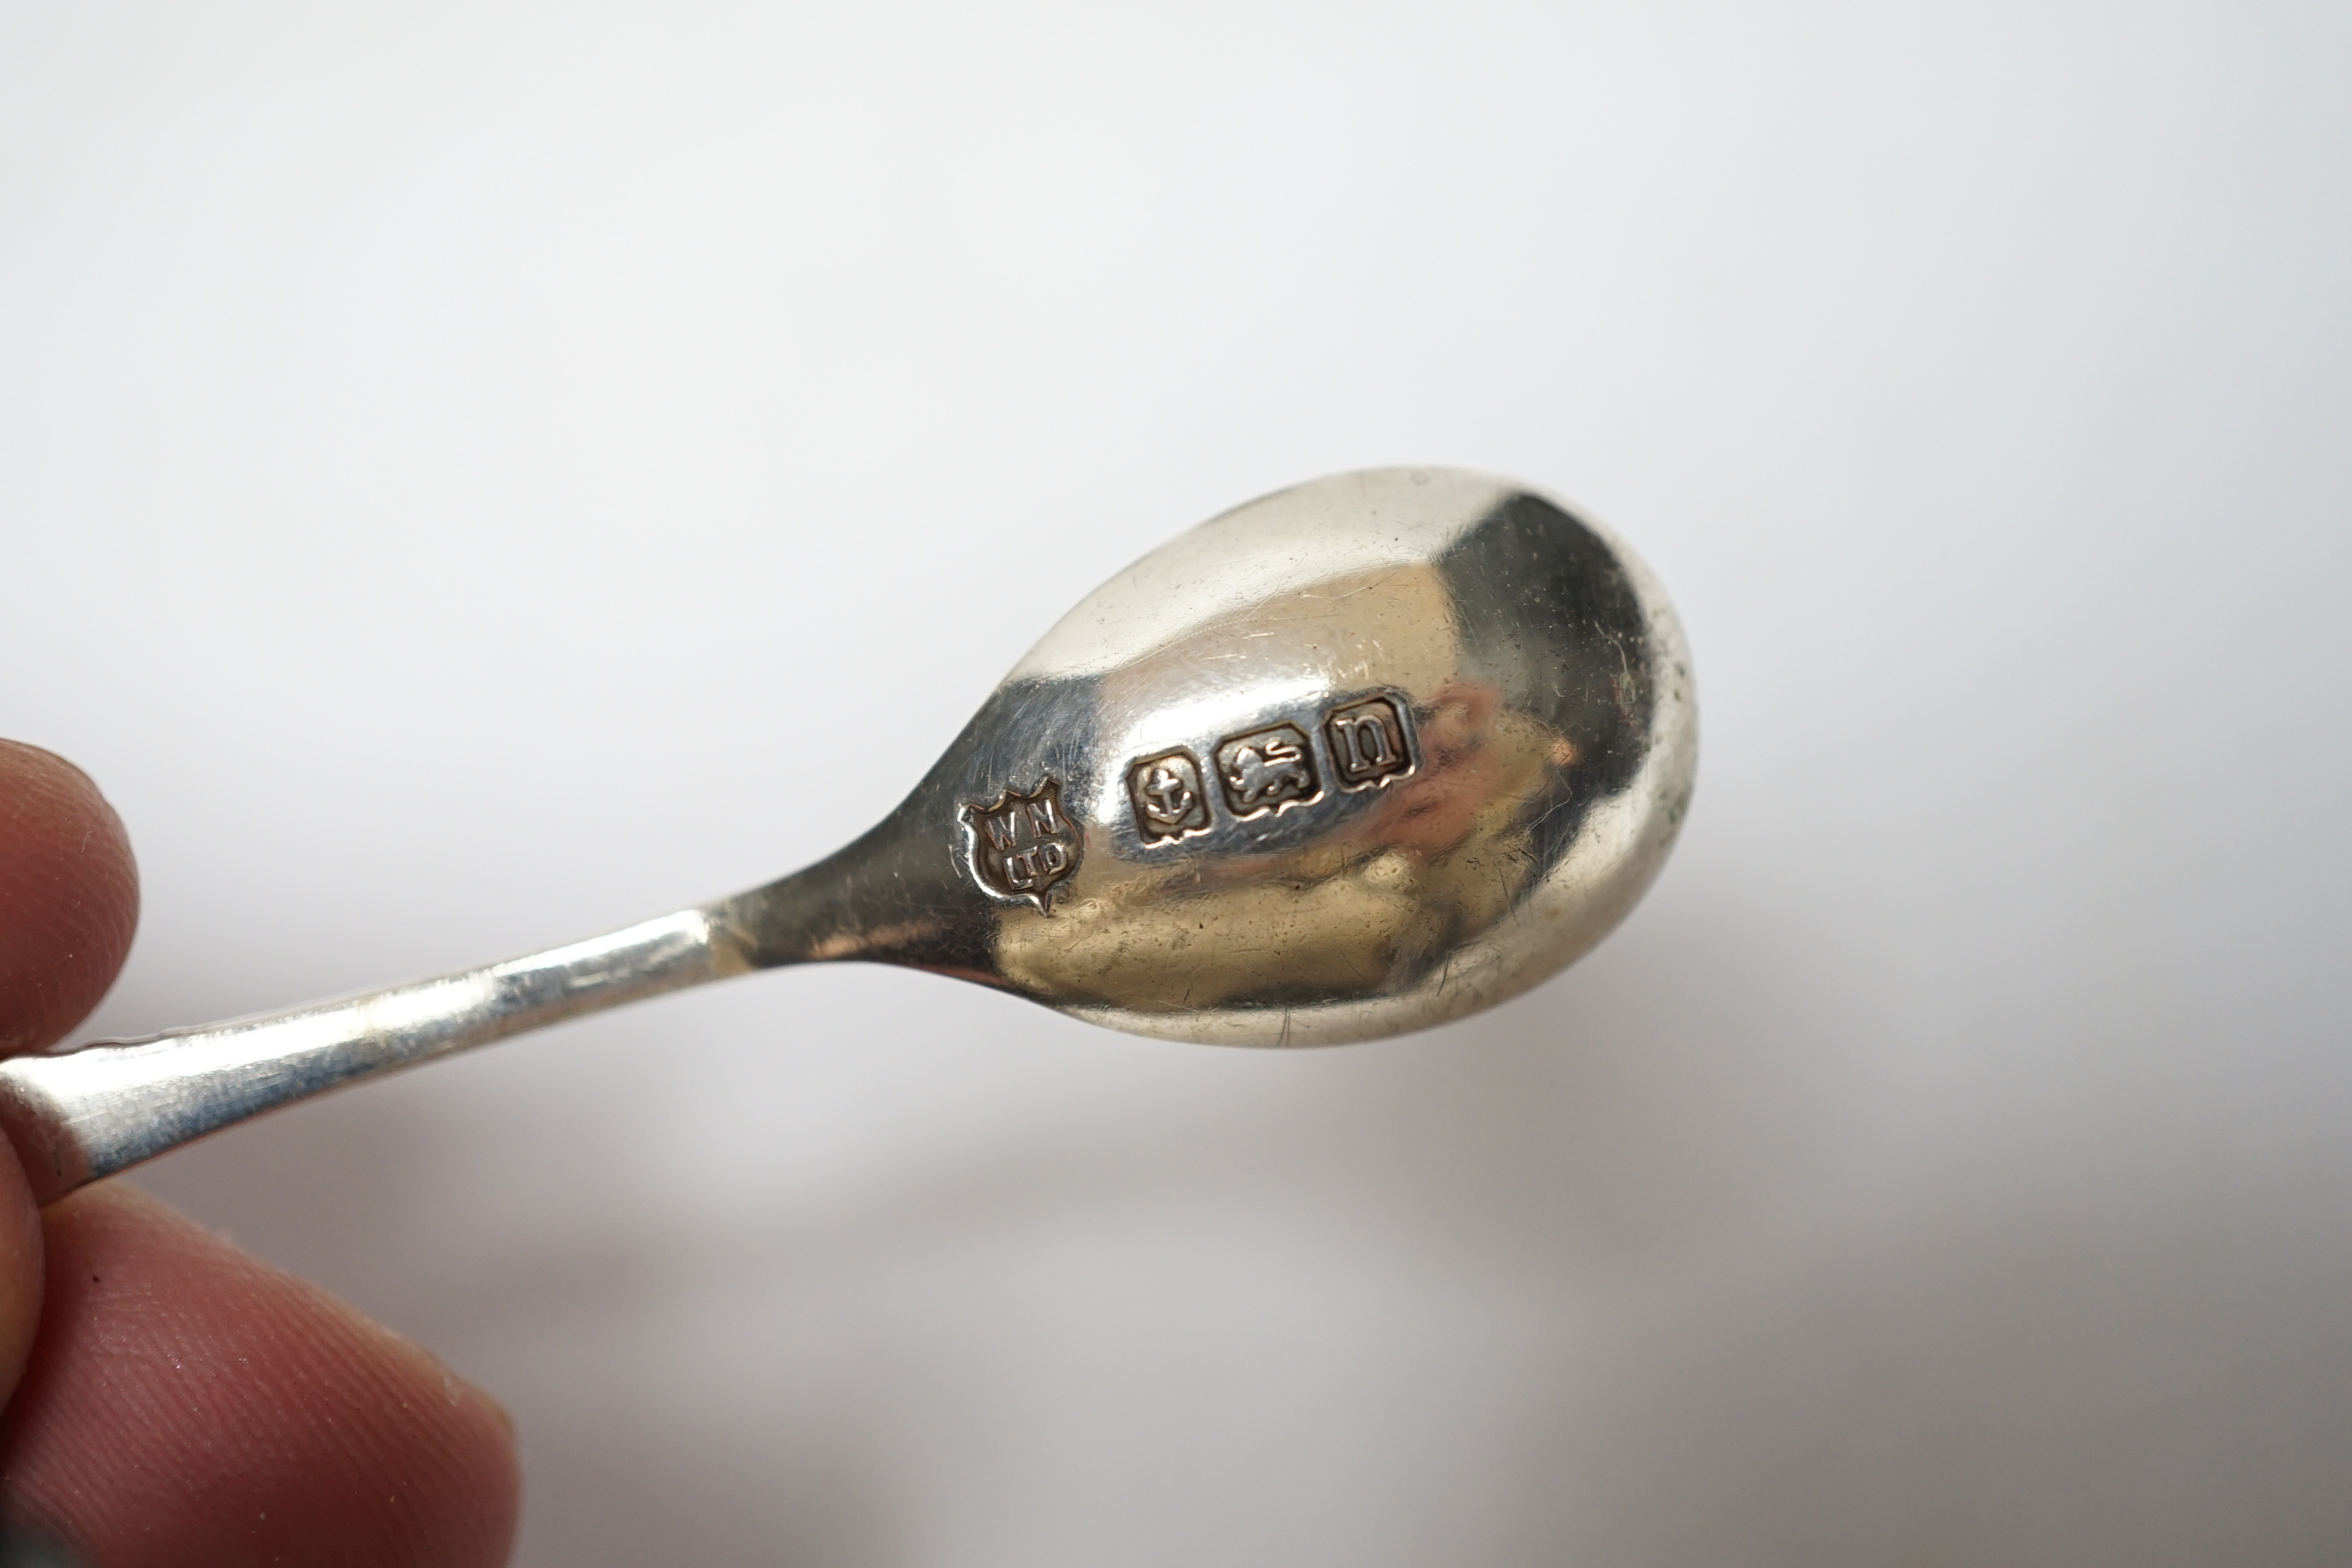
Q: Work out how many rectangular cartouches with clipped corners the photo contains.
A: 3